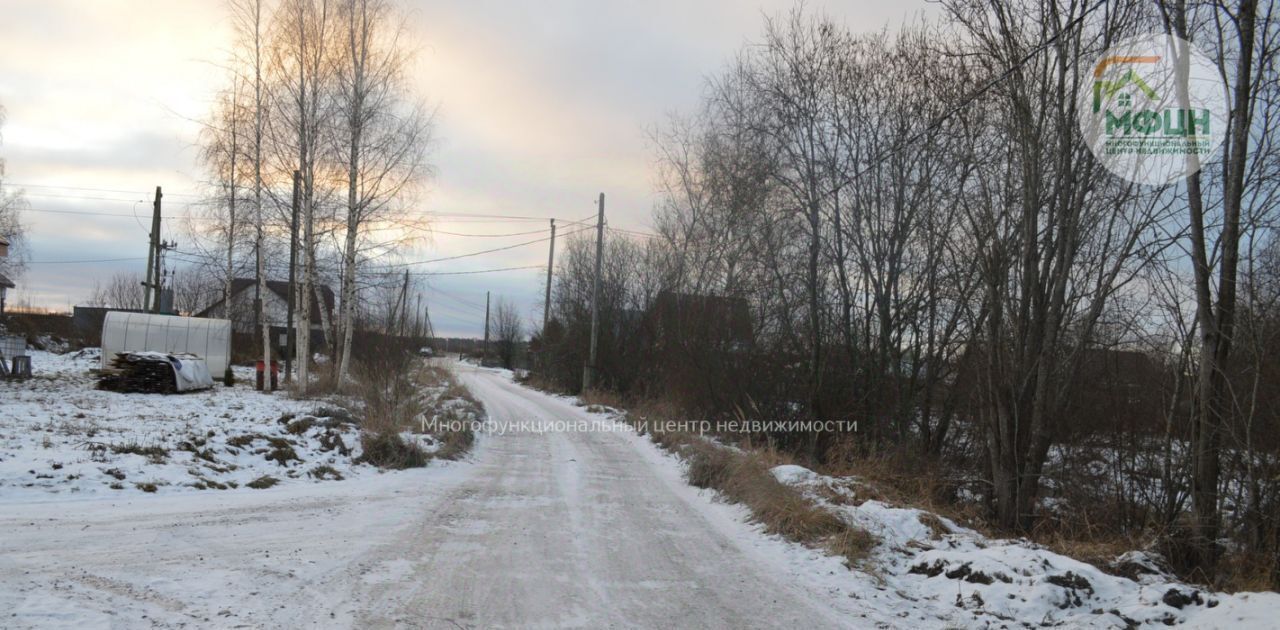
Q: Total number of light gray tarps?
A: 1